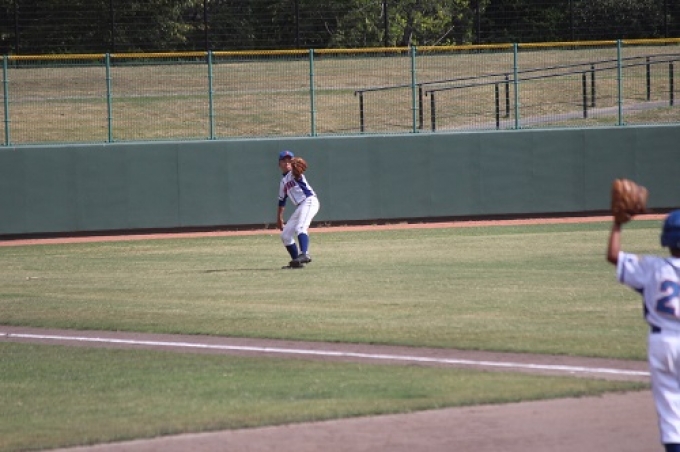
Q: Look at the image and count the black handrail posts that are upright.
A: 9